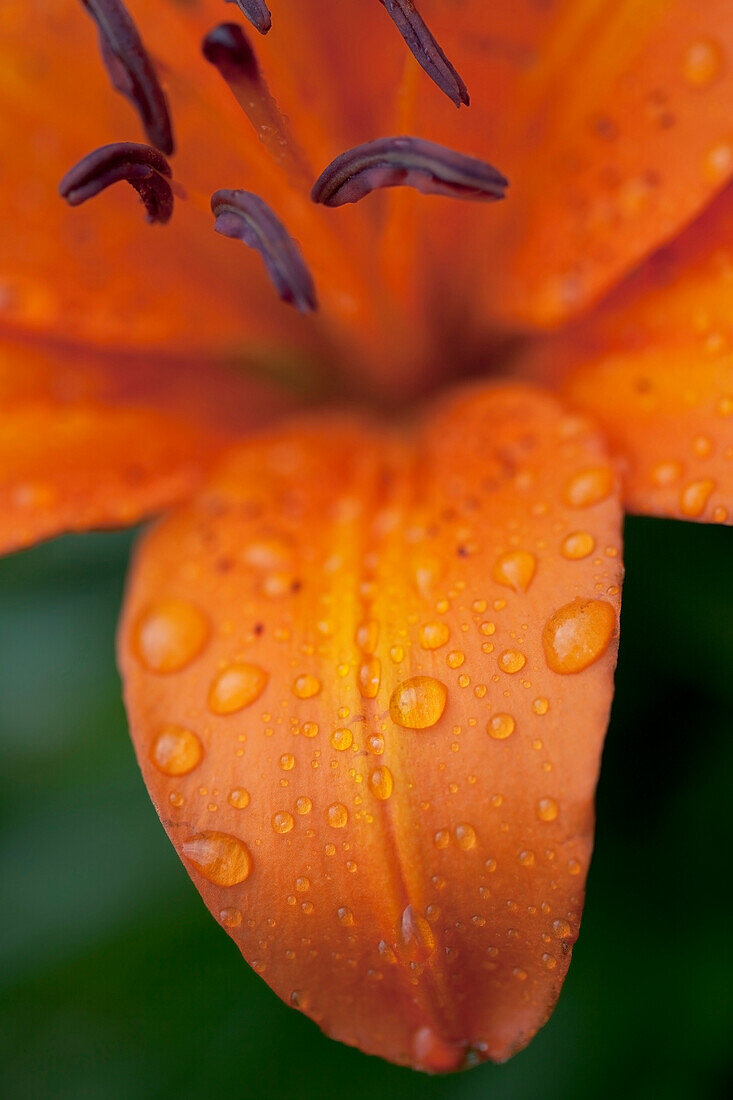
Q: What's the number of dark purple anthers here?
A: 6